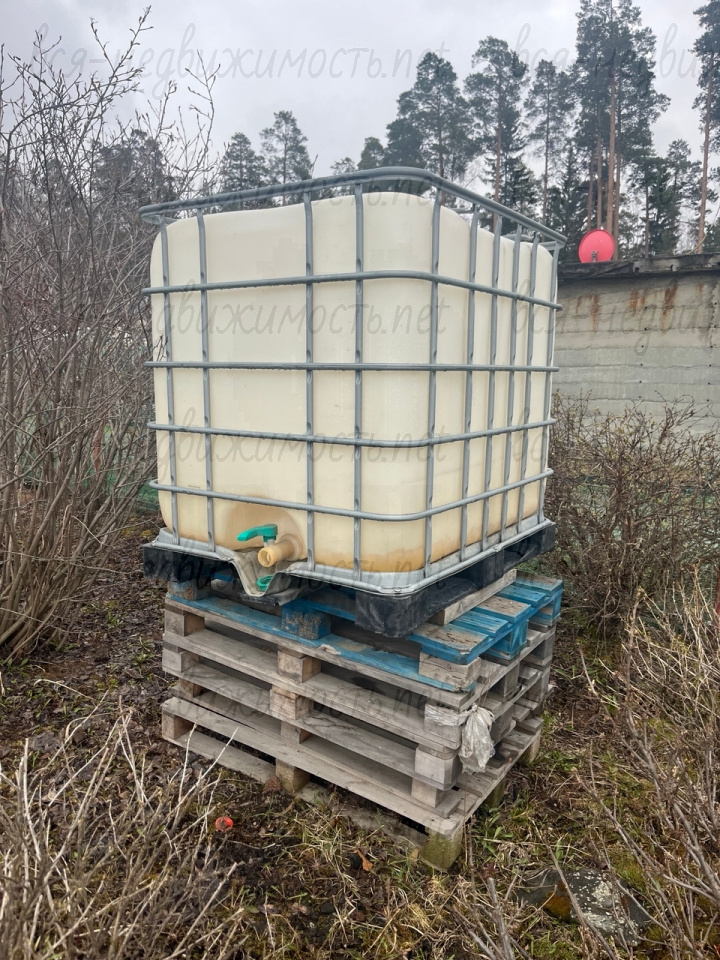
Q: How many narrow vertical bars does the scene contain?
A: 10